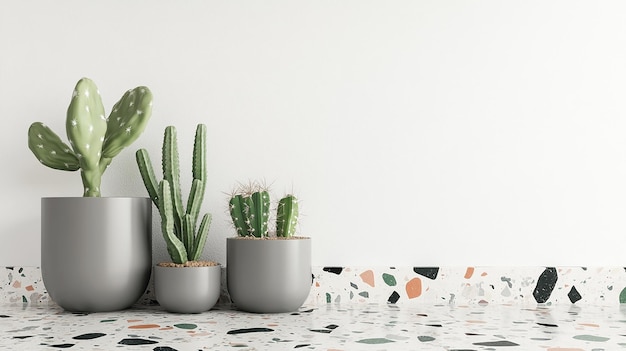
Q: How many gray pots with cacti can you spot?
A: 3